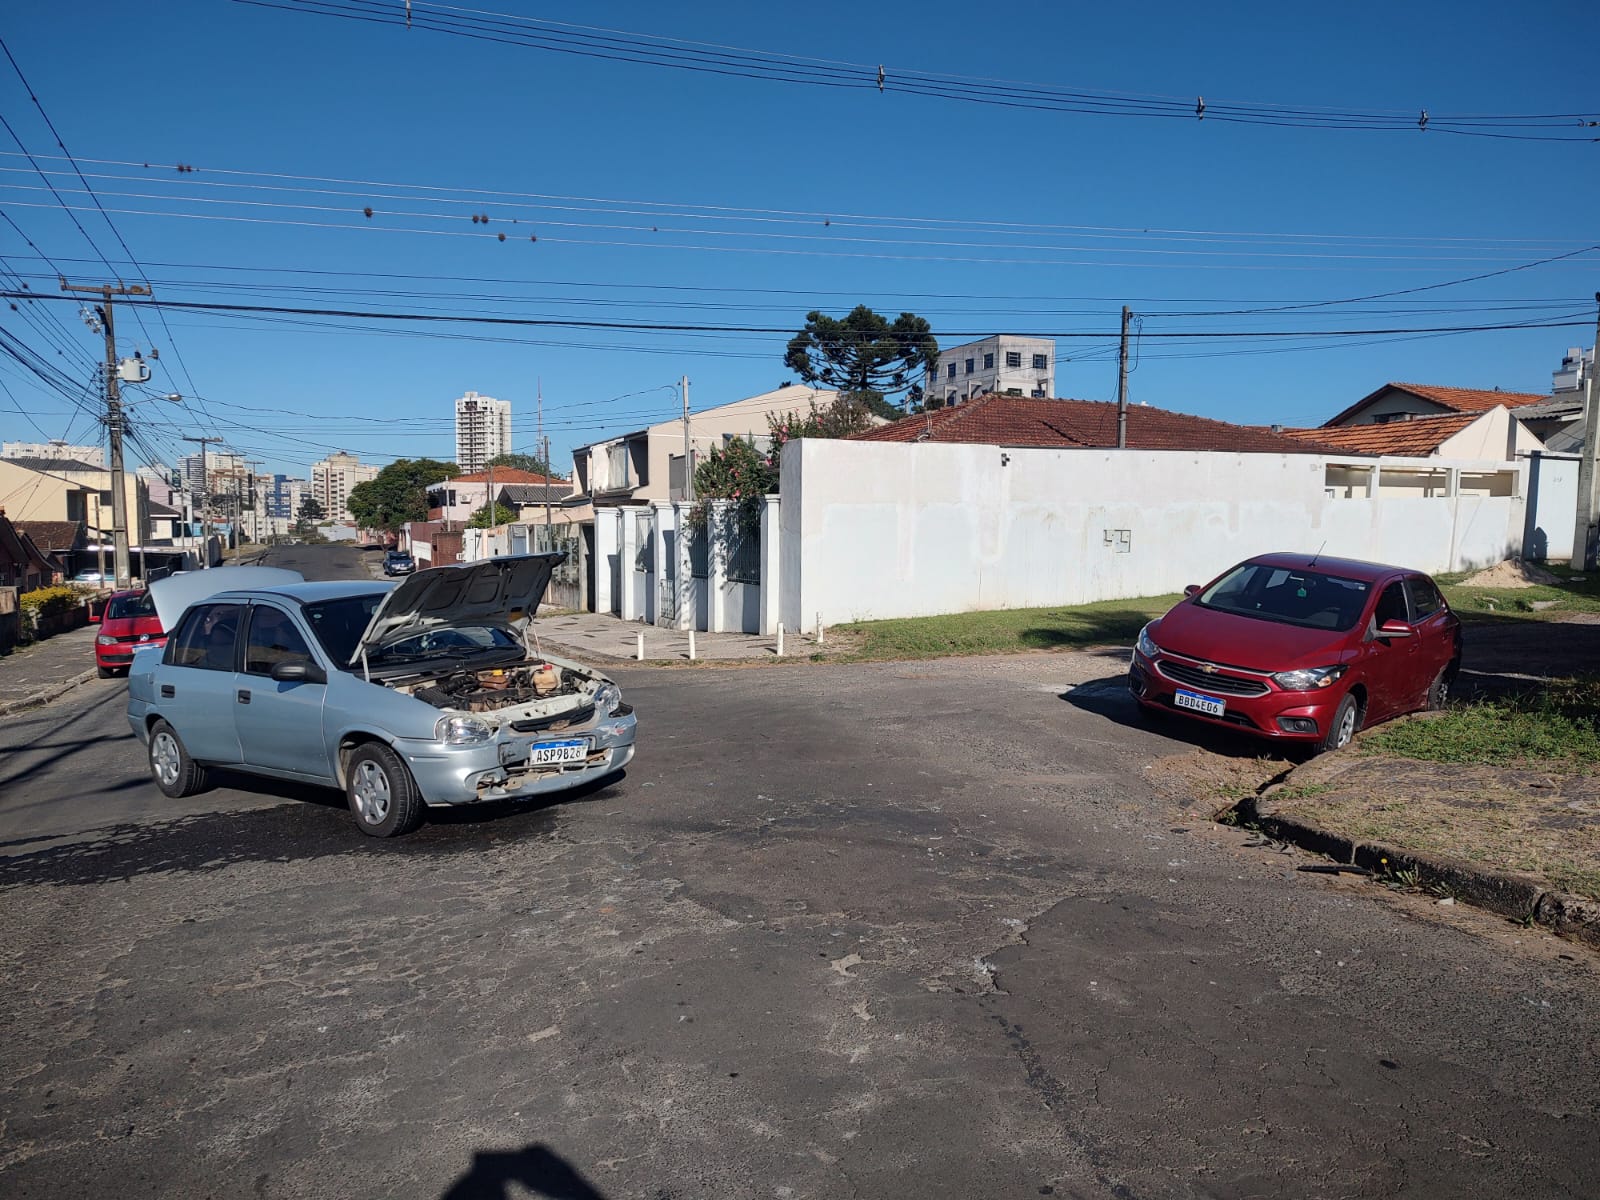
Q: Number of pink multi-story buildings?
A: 1